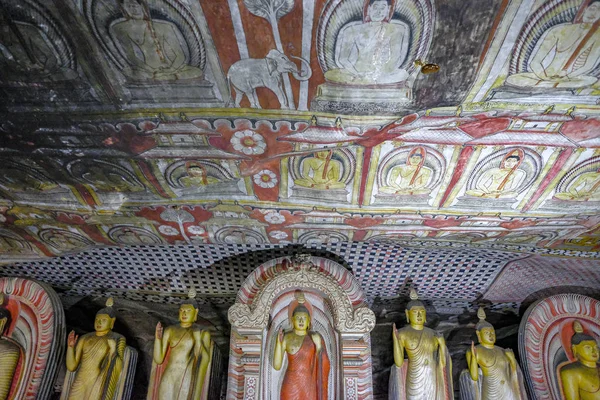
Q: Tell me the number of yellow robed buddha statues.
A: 6